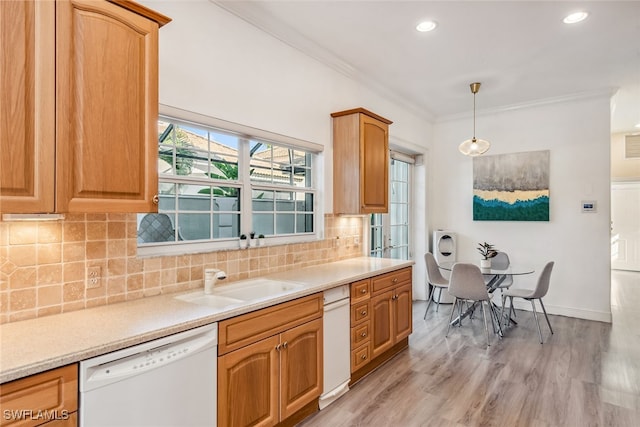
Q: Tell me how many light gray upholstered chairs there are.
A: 4